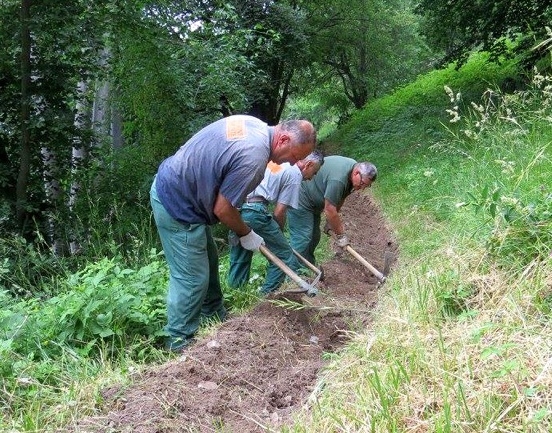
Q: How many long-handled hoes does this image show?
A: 3